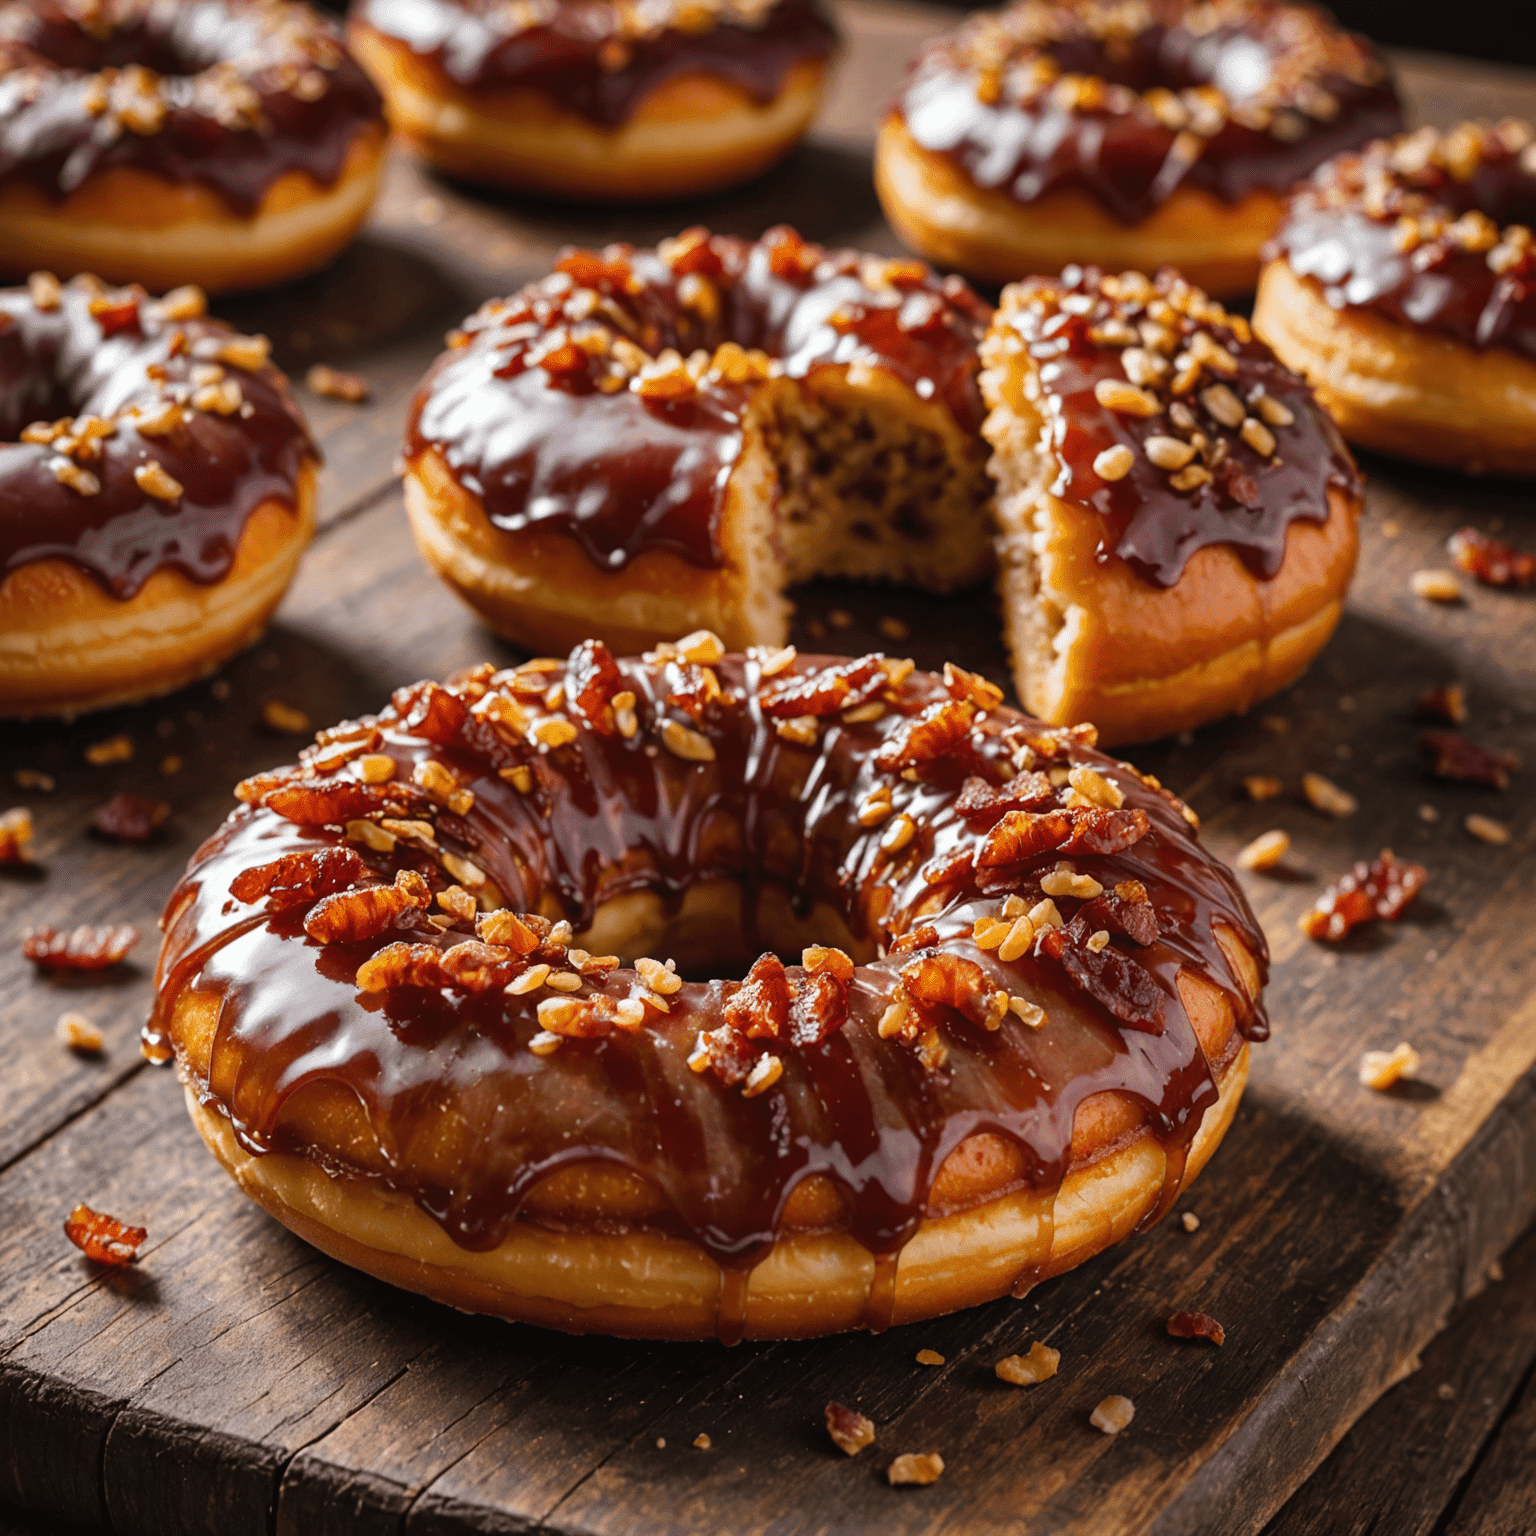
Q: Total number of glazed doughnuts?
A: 7